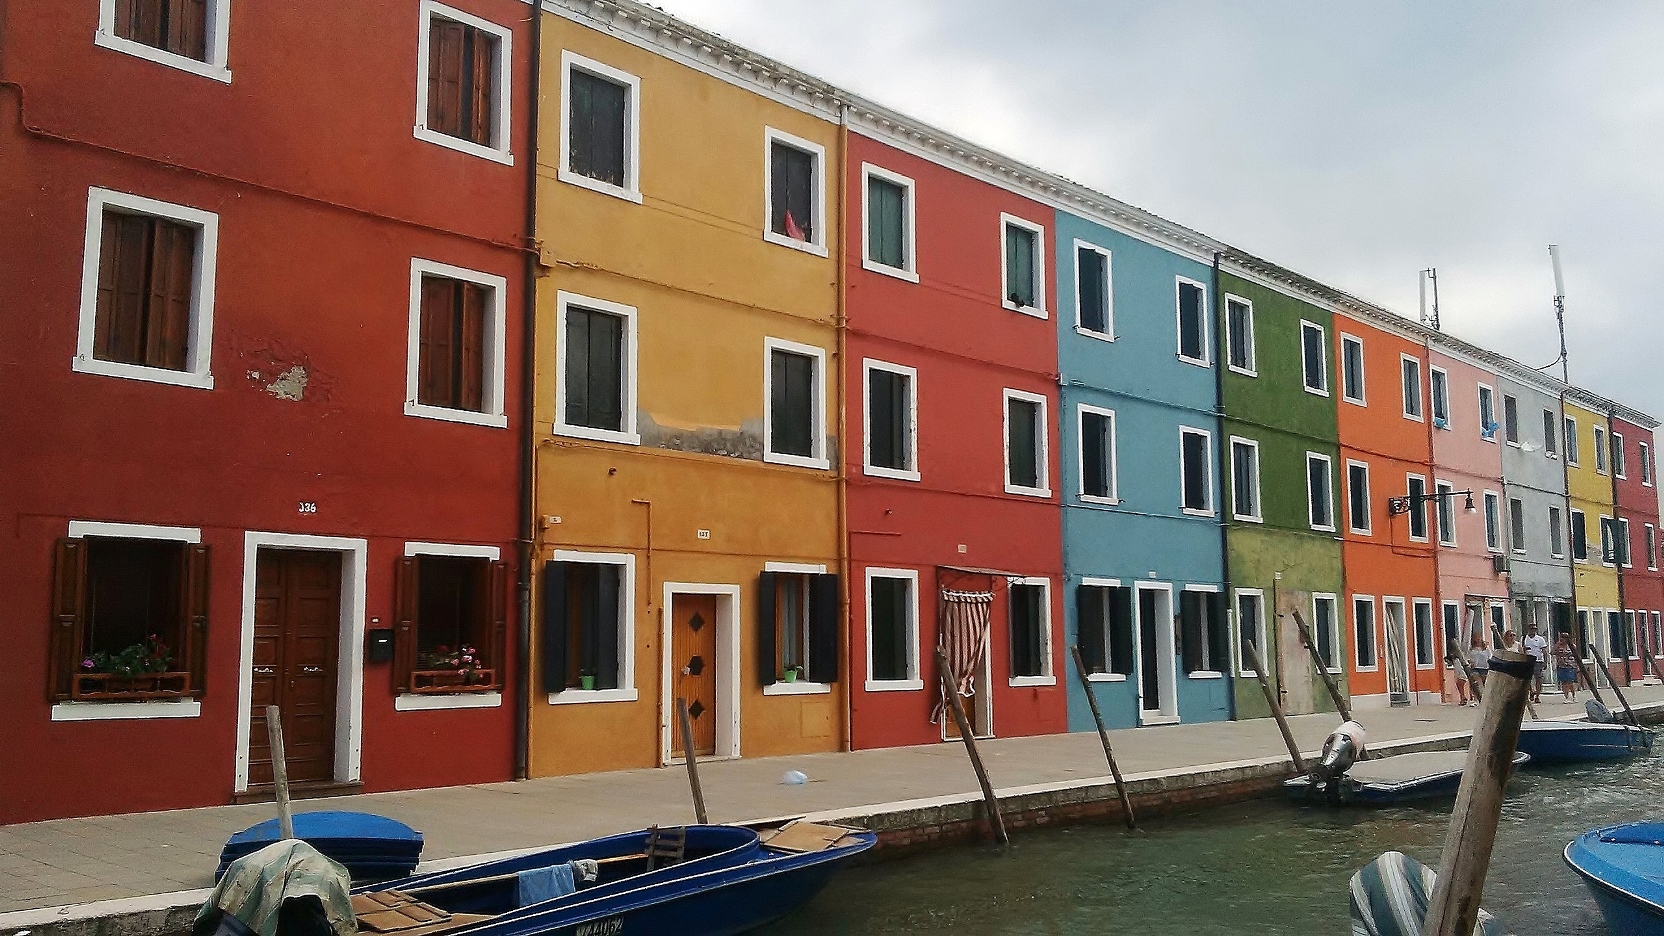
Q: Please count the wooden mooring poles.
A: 12